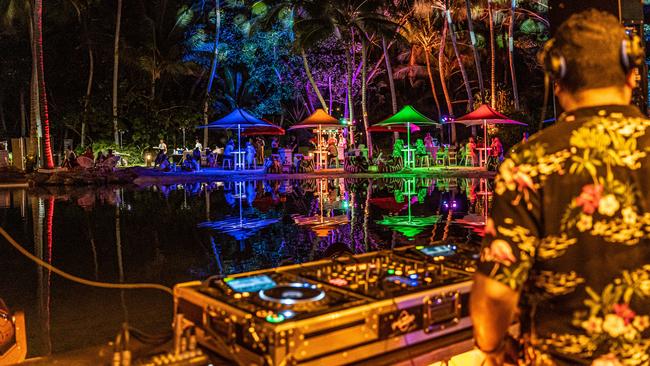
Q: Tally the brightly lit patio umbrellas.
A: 4